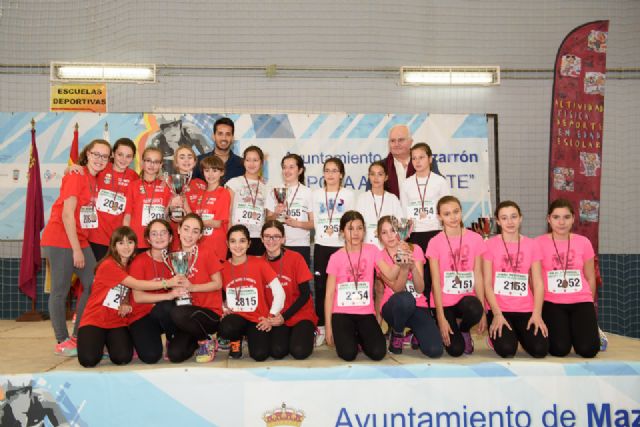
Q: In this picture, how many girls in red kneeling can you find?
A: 5